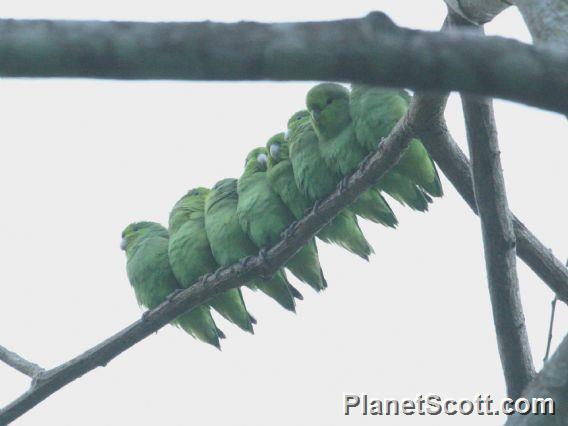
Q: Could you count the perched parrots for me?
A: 8